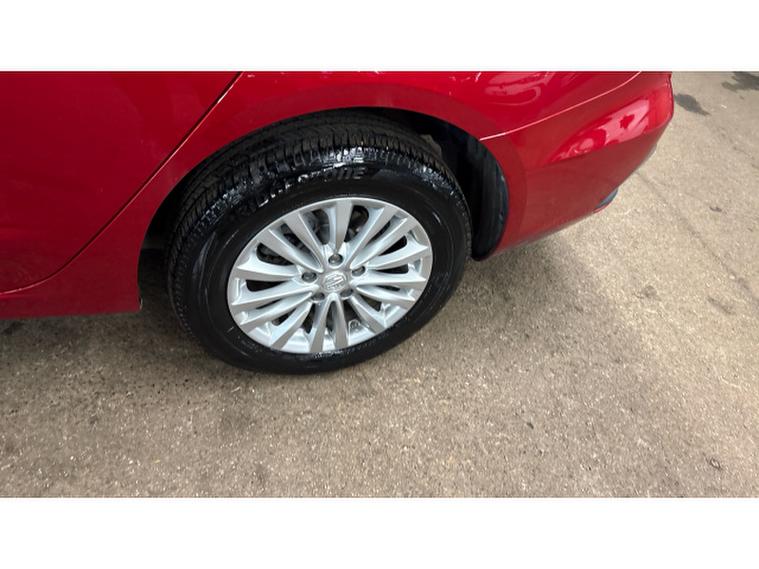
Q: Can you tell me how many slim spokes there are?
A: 15